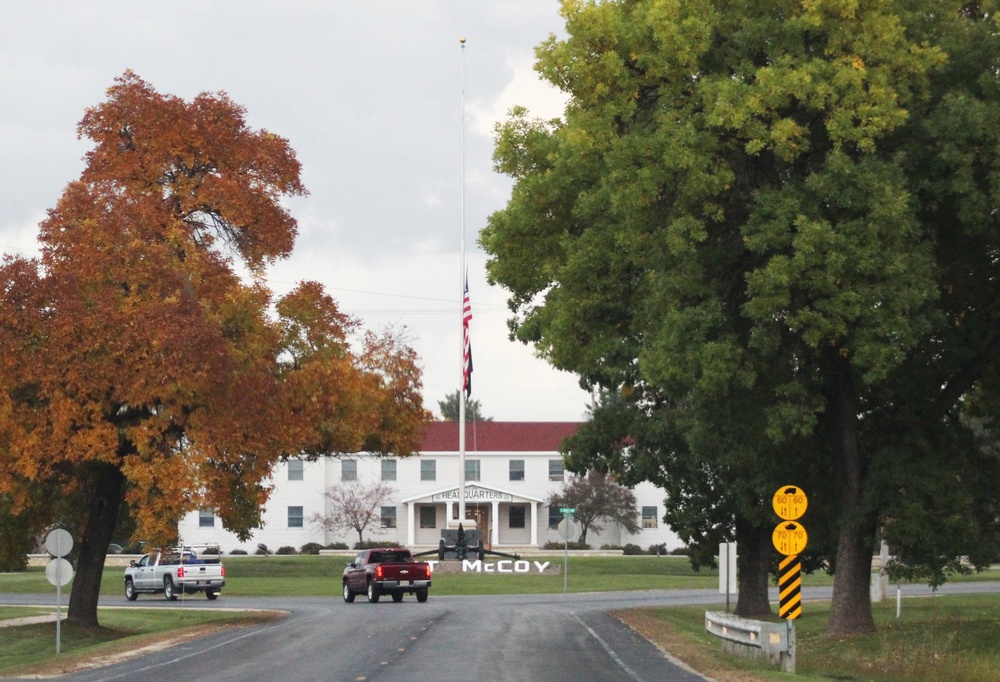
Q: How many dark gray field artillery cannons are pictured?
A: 1